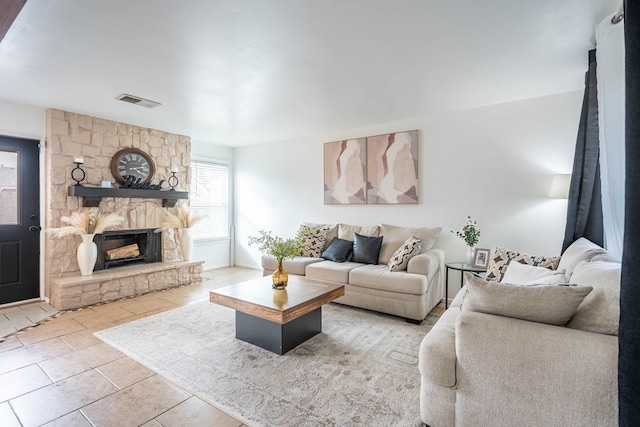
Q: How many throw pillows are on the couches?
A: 7